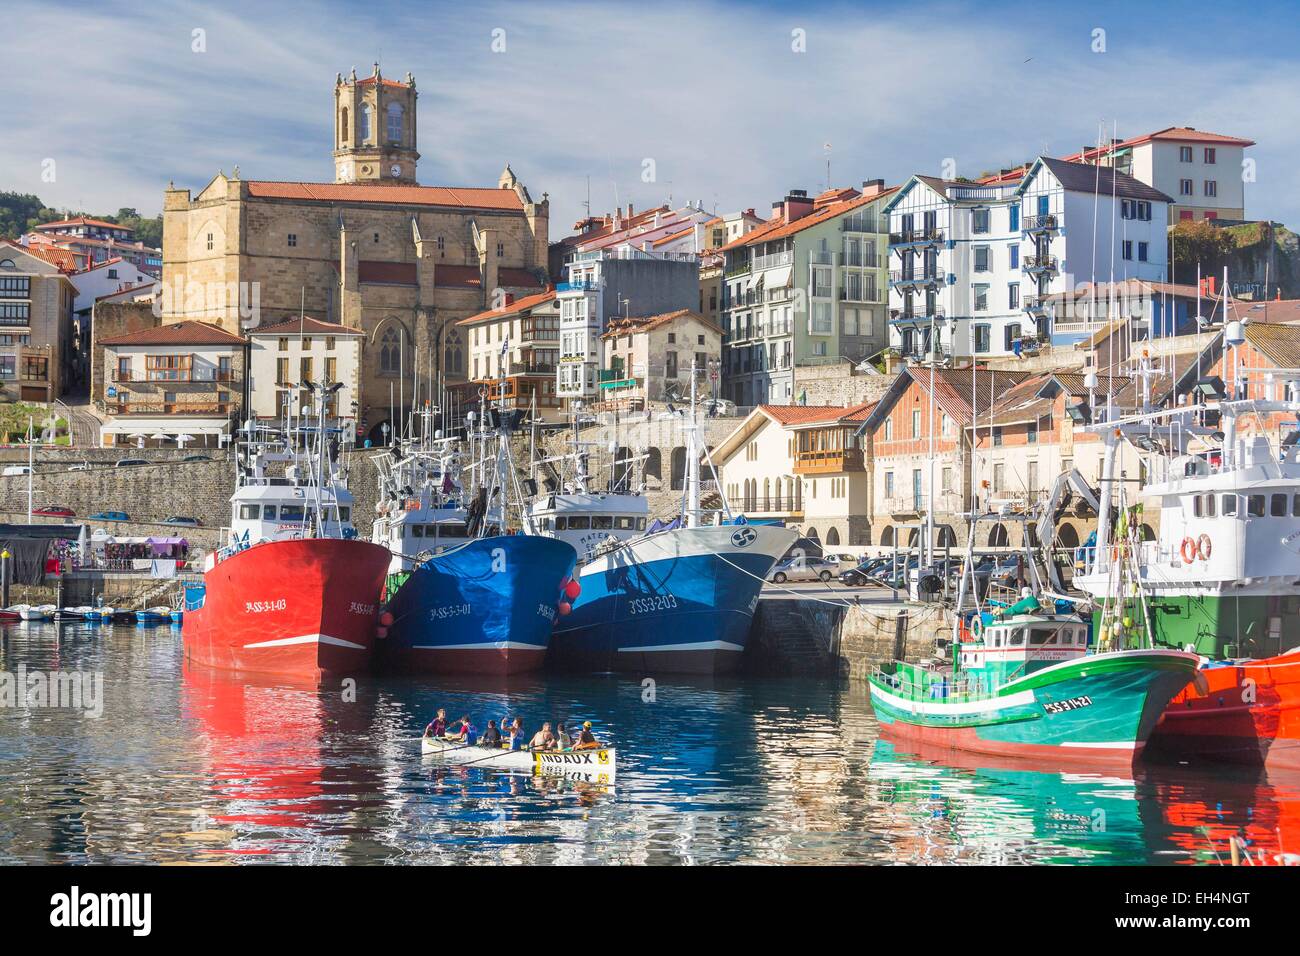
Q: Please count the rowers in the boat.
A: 7